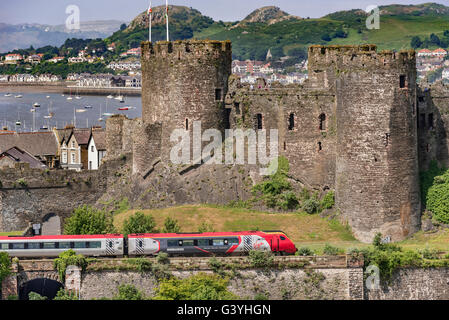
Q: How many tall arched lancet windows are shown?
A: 3